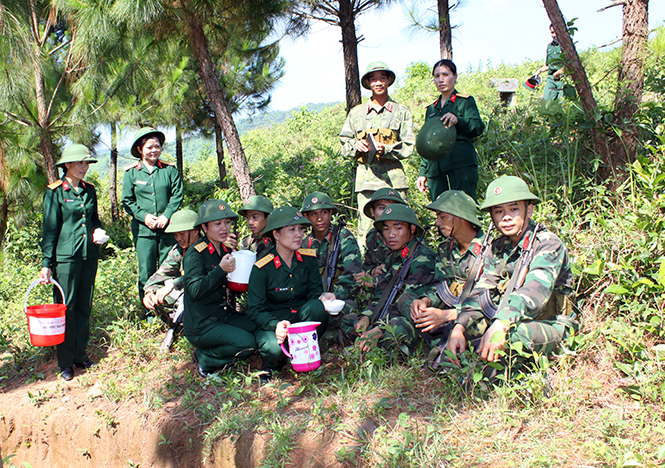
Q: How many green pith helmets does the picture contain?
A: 13